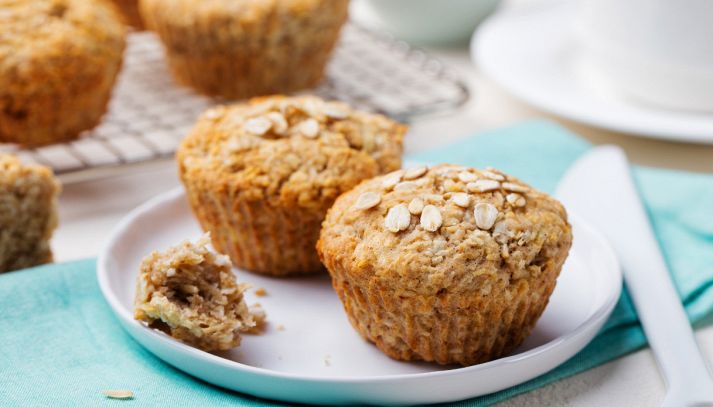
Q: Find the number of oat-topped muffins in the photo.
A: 2